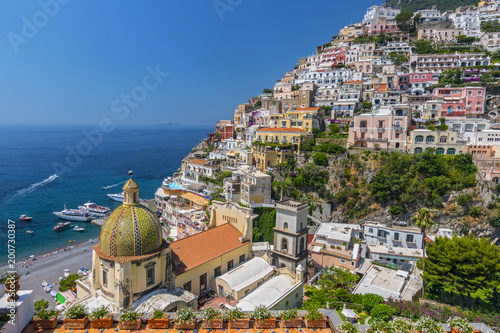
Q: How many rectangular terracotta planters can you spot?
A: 11